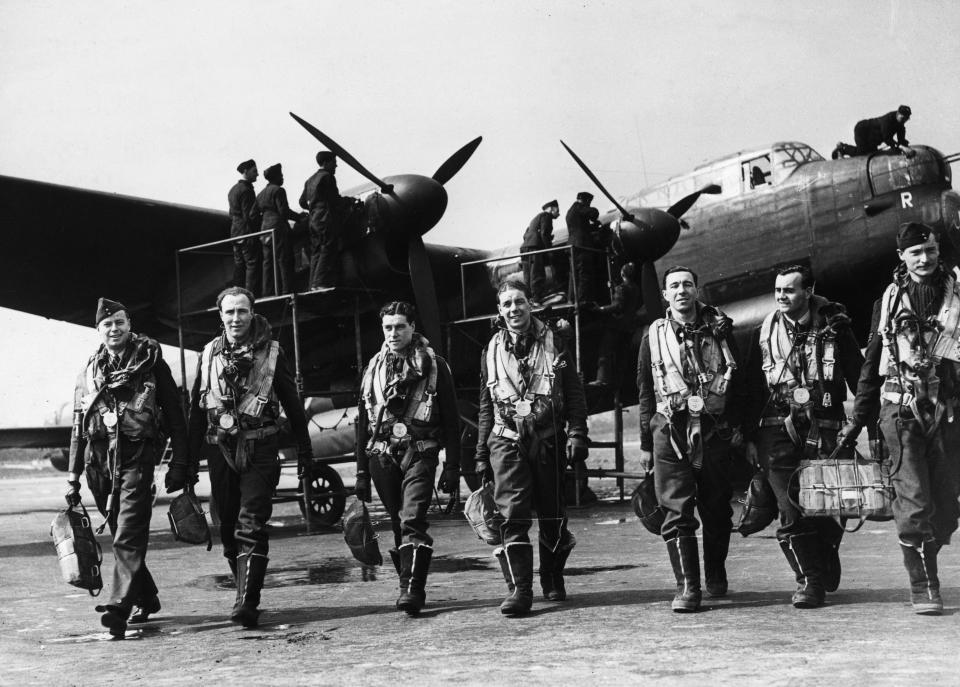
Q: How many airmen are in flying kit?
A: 7